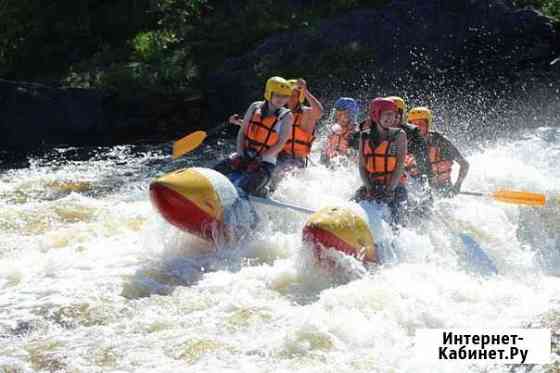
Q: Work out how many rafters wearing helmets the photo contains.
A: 6